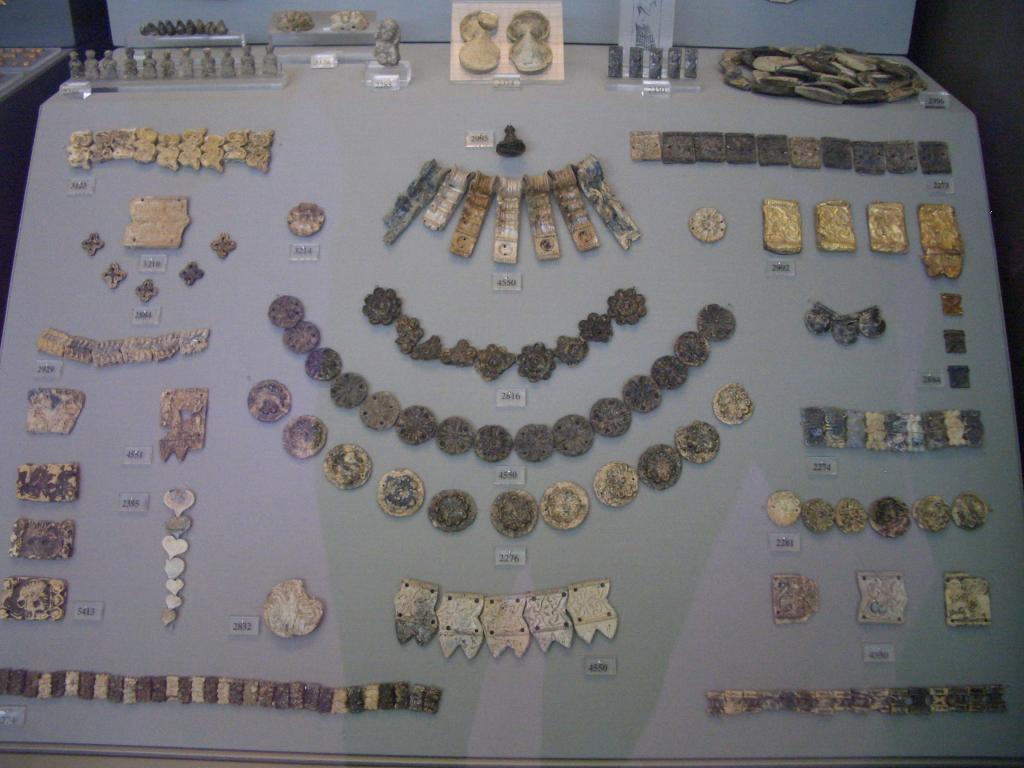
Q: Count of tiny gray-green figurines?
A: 11